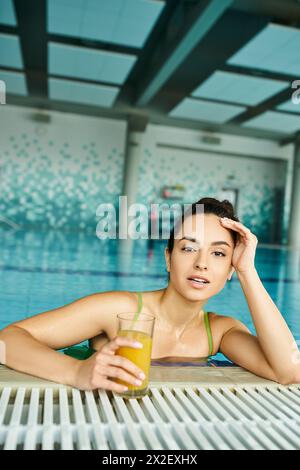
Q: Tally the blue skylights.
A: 11